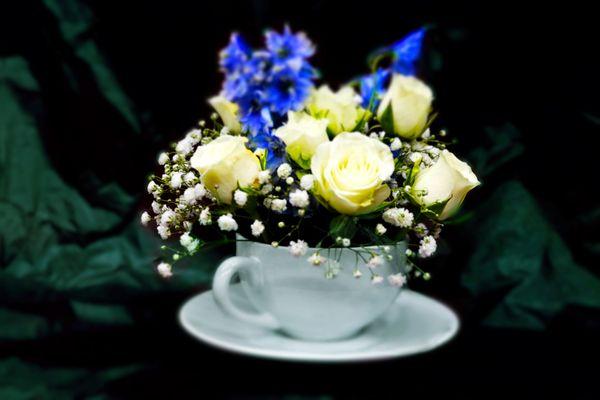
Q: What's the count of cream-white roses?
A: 7